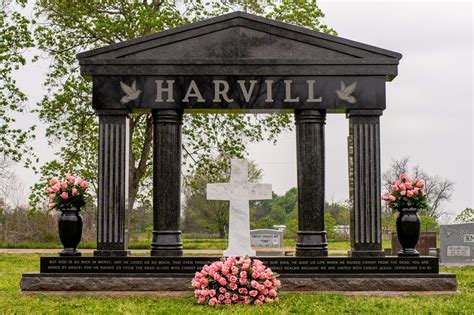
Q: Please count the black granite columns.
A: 4